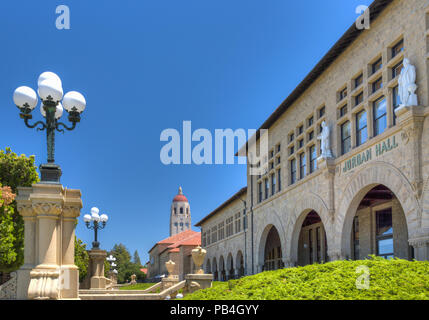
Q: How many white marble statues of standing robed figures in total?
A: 2